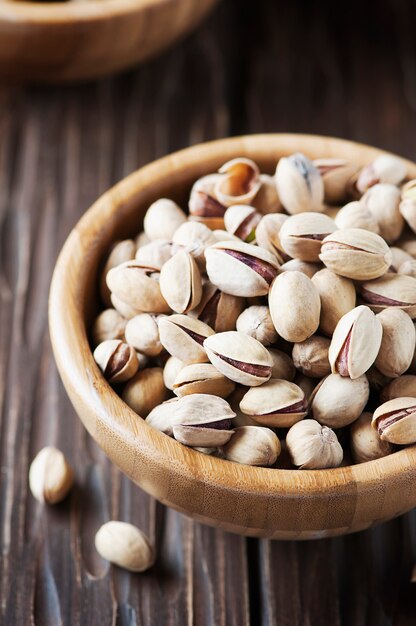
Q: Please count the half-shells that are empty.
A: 1